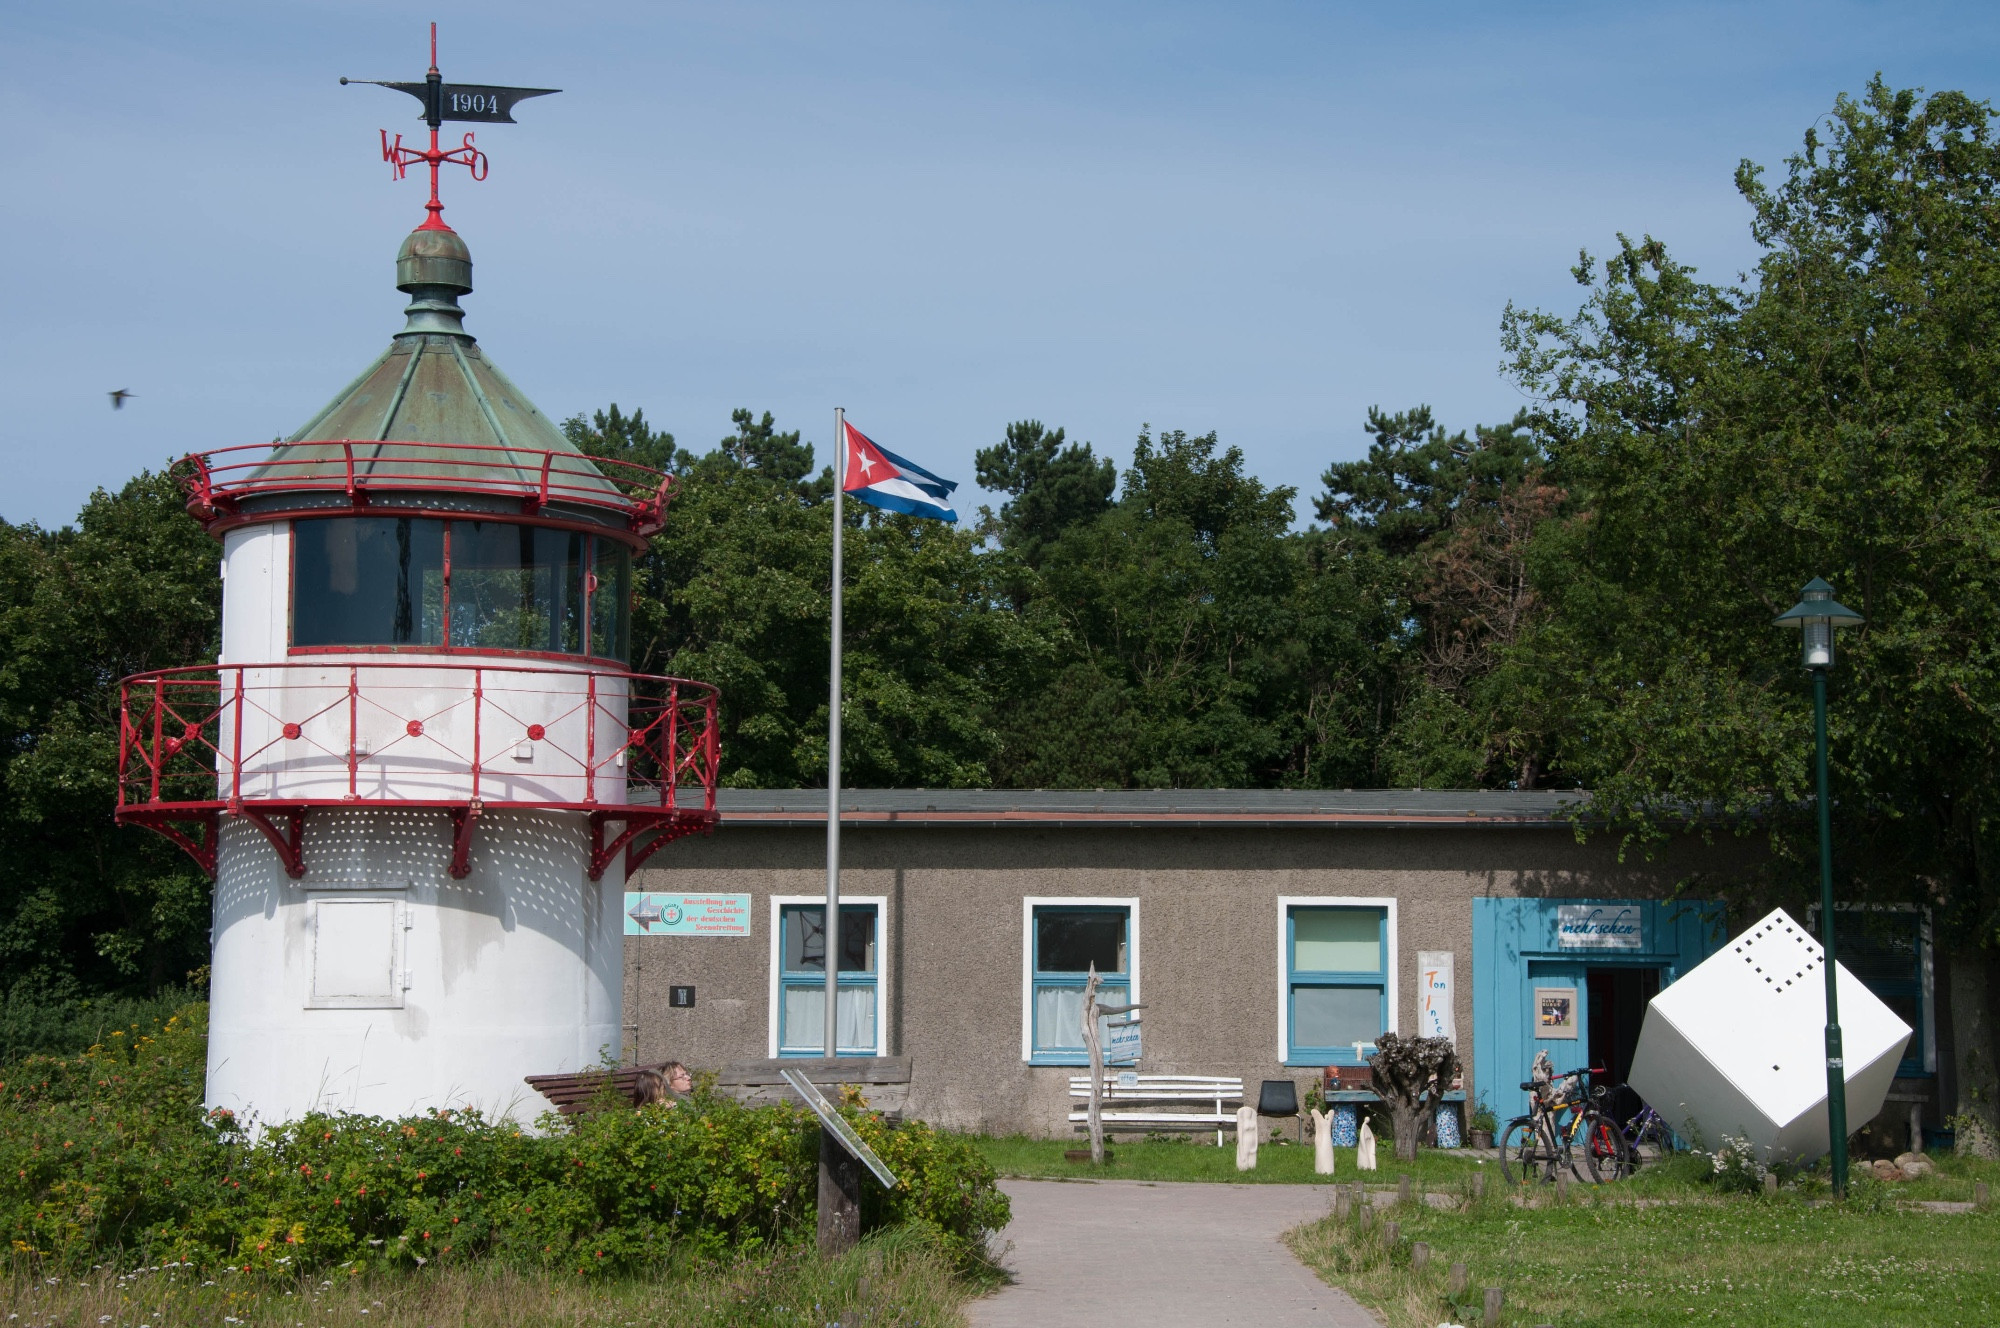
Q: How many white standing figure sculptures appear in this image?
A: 3